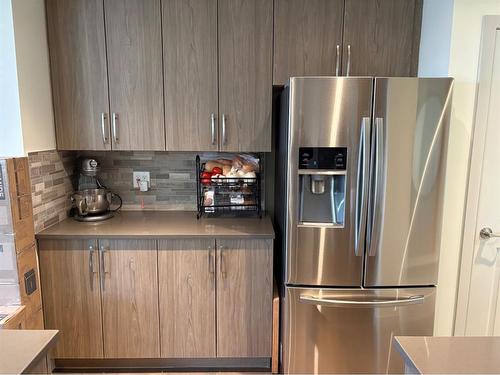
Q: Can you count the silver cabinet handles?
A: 10